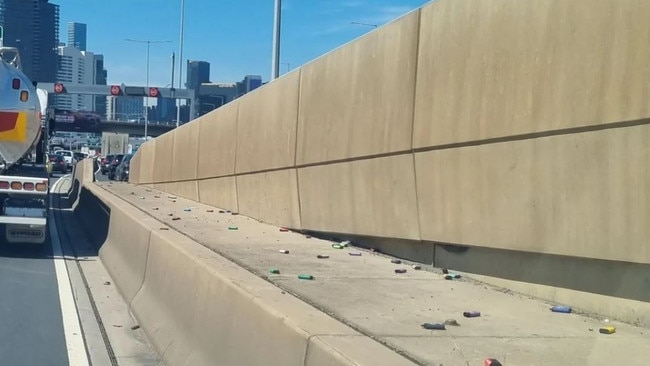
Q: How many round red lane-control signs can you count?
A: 3